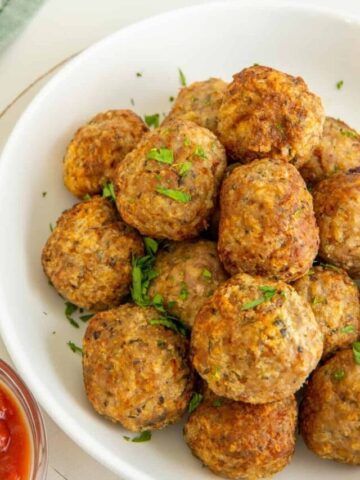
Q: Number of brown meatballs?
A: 14